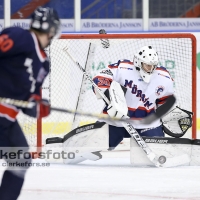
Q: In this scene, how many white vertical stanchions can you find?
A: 3